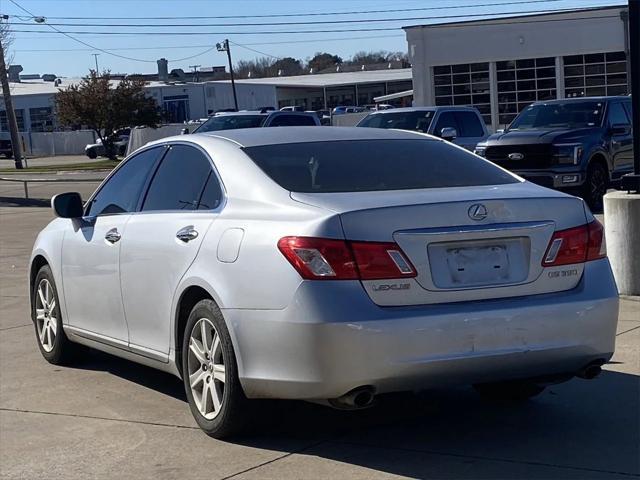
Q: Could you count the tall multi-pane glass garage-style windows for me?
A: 3